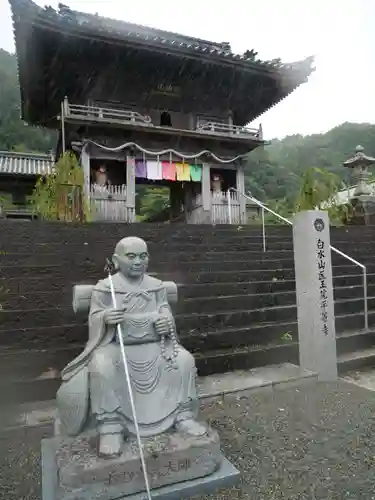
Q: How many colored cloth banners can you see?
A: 5